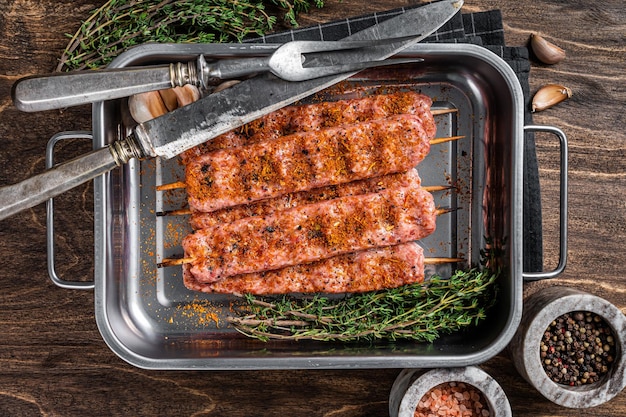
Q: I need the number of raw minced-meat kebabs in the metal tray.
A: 5